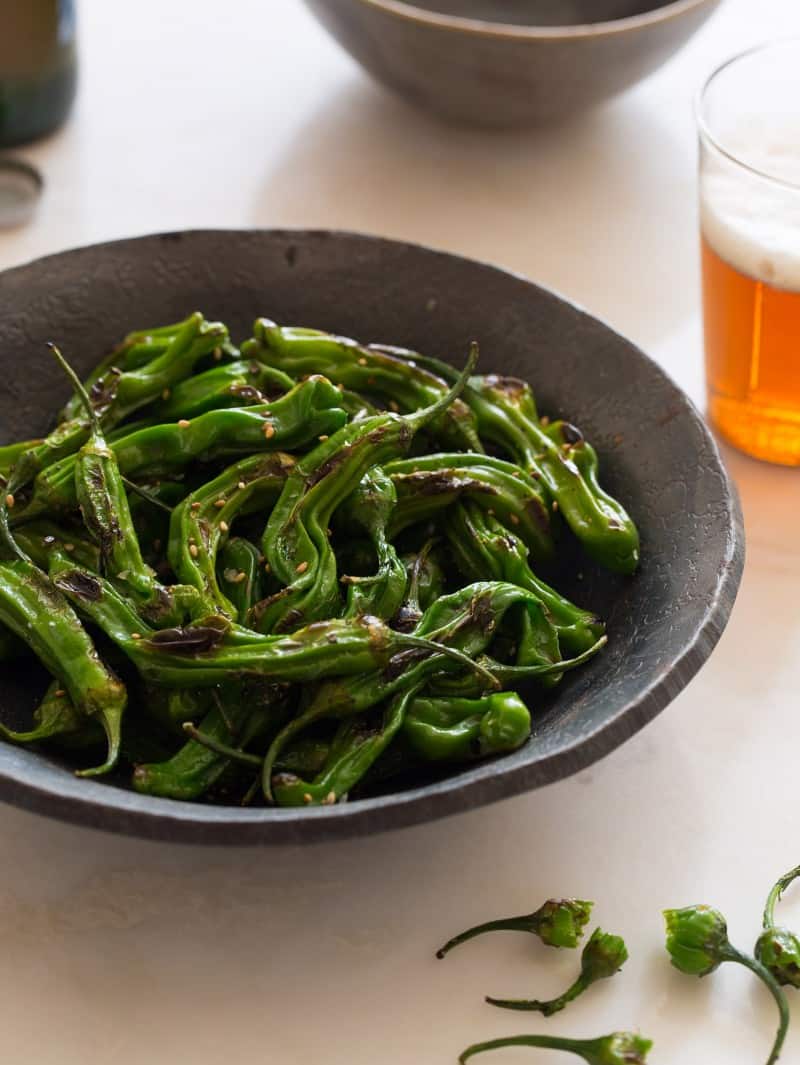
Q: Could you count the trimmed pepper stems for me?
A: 5